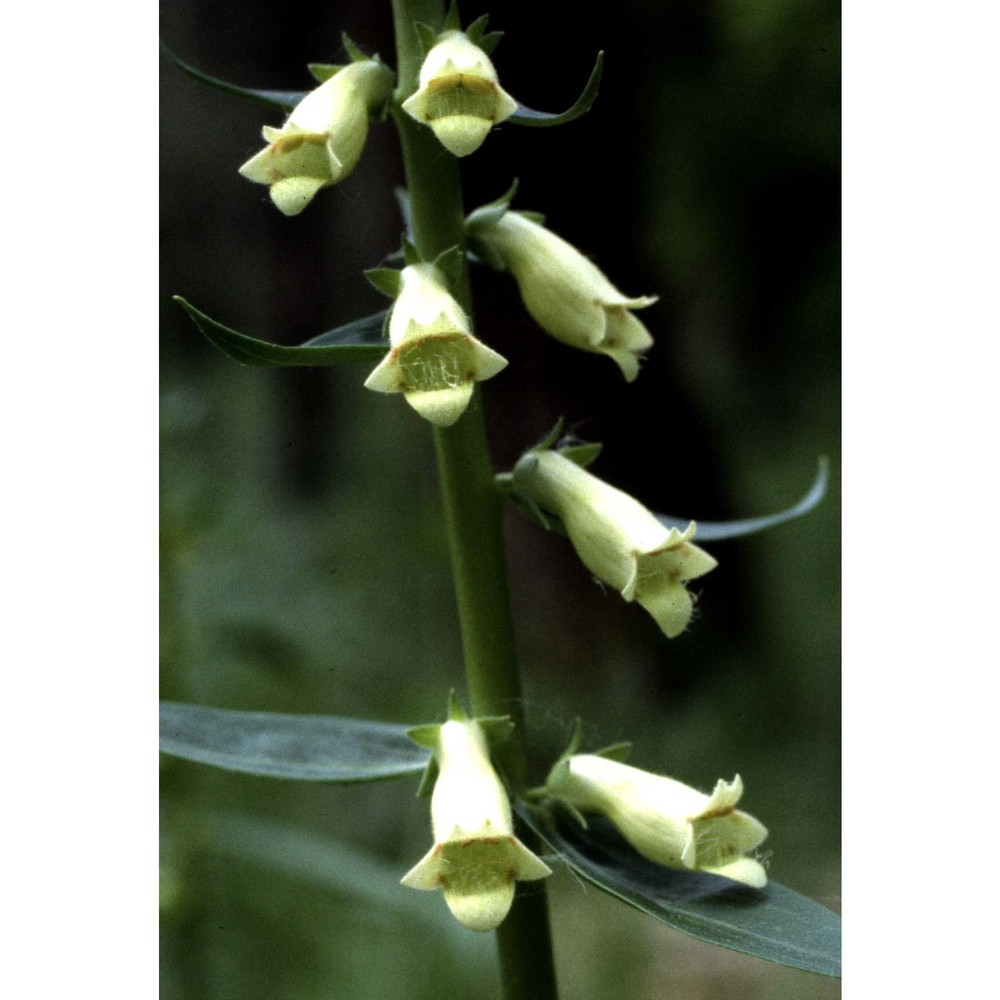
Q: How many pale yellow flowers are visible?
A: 7